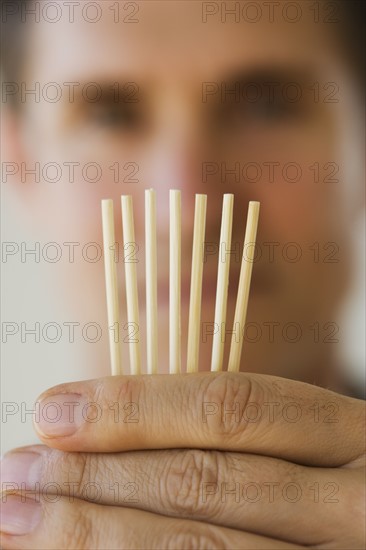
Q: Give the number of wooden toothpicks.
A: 7